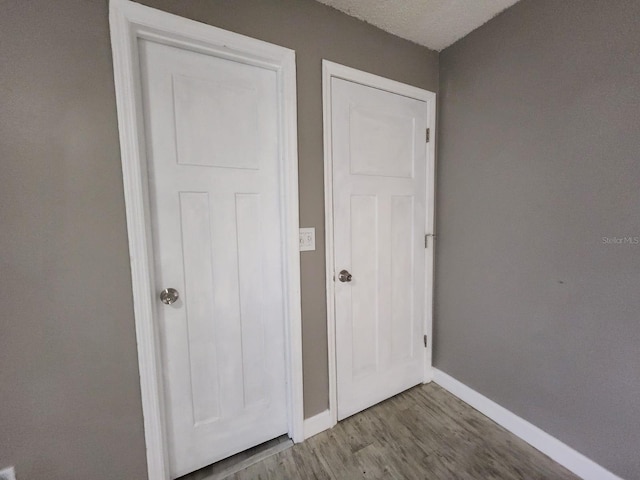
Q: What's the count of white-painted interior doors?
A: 2